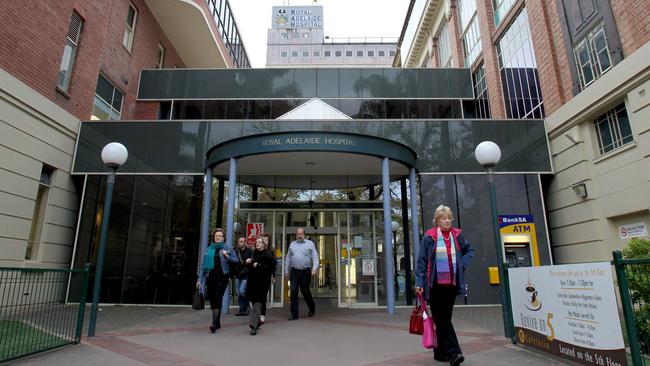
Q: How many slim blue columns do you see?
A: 4